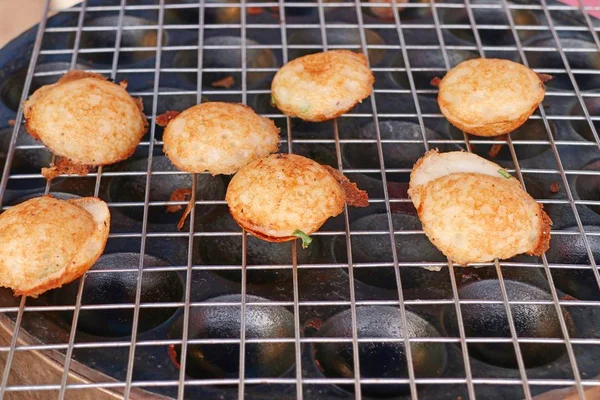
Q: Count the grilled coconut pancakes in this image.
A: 7